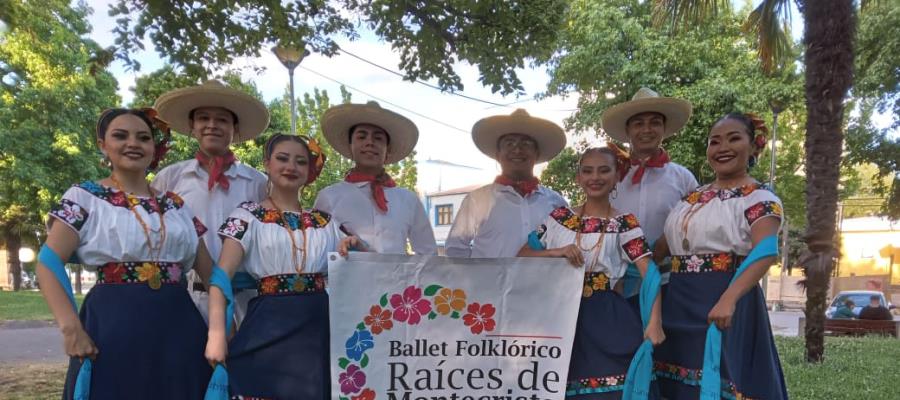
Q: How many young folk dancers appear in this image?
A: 8